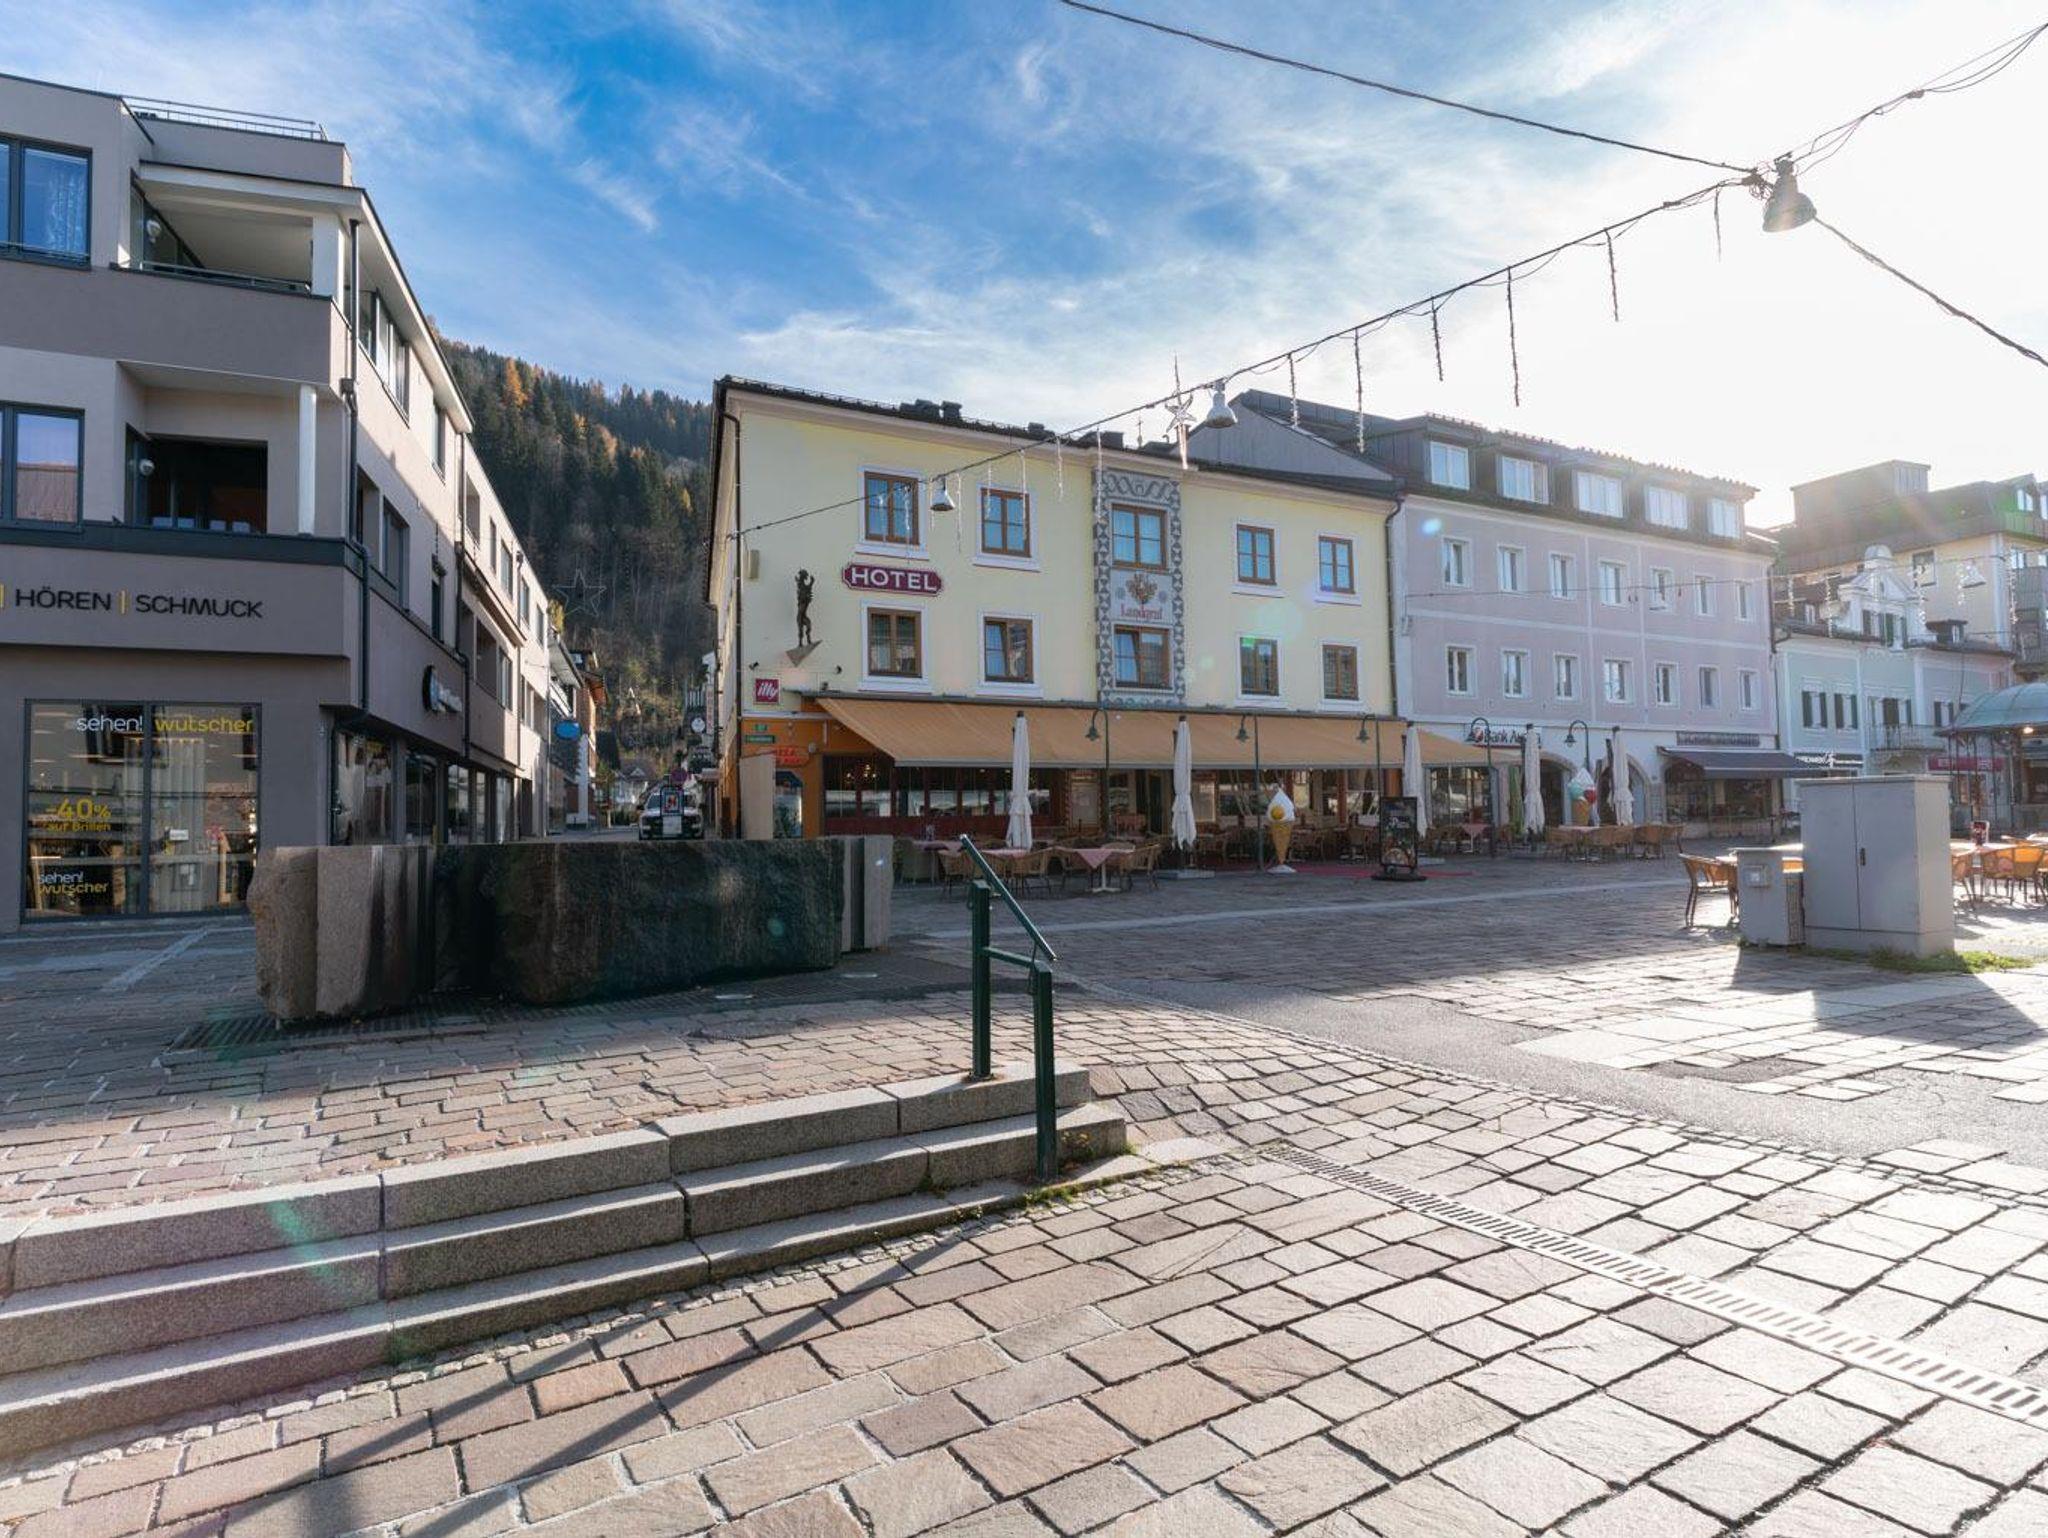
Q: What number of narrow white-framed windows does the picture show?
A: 14